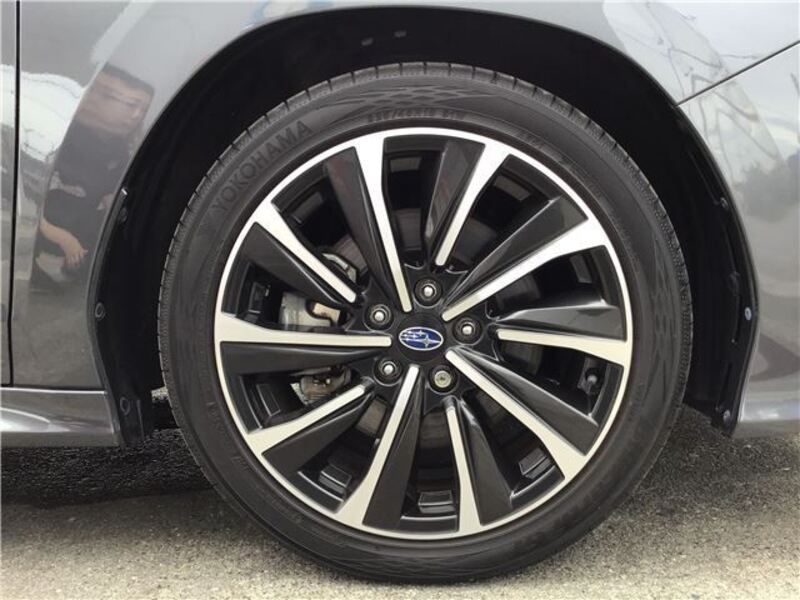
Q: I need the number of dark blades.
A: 10